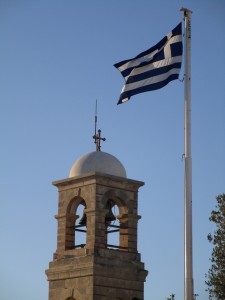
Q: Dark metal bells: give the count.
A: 2